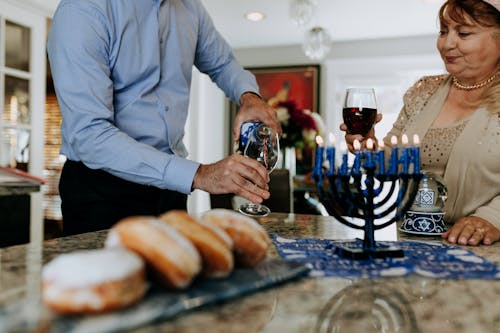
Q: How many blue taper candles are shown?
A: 9